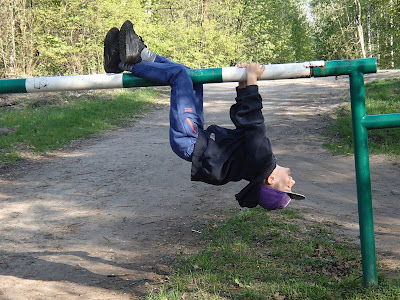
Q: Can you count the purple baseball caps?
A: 1